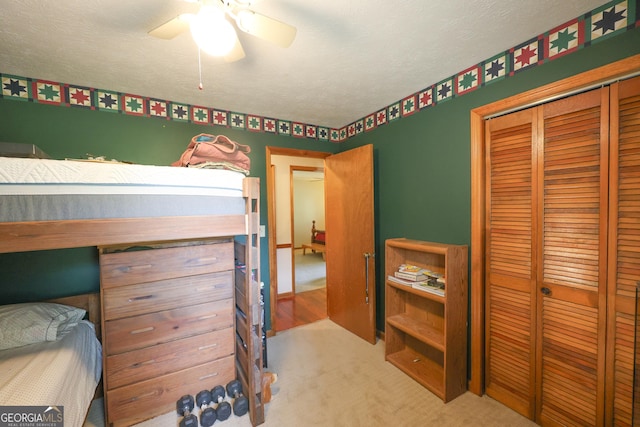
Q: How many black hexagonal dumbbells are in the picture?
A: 4